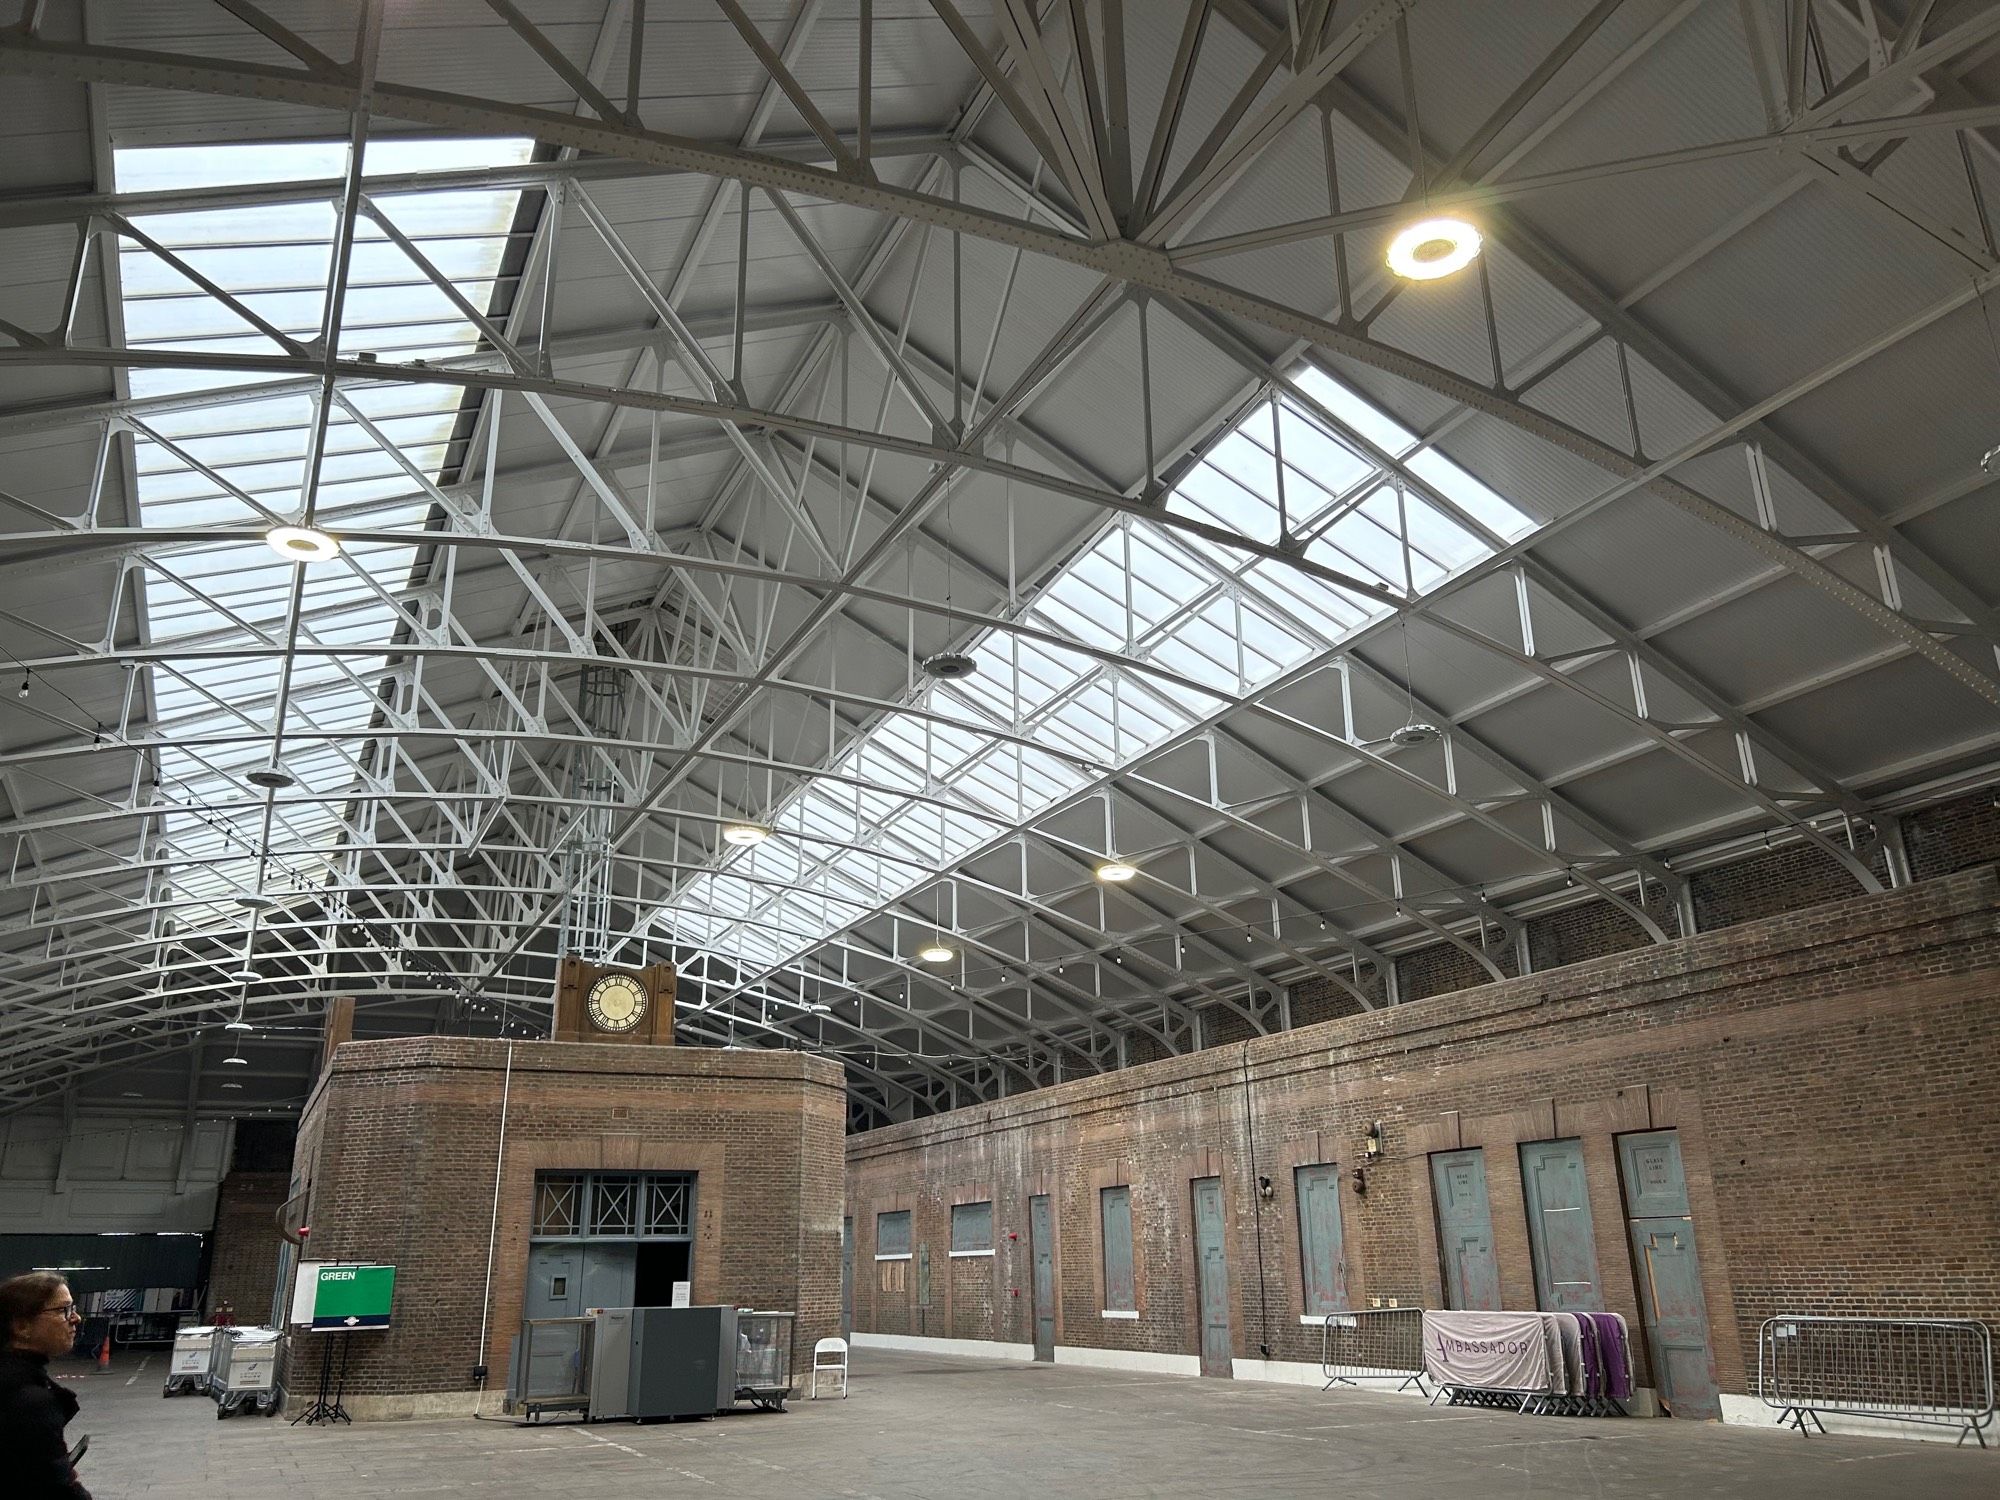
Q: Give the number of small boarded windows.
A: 2